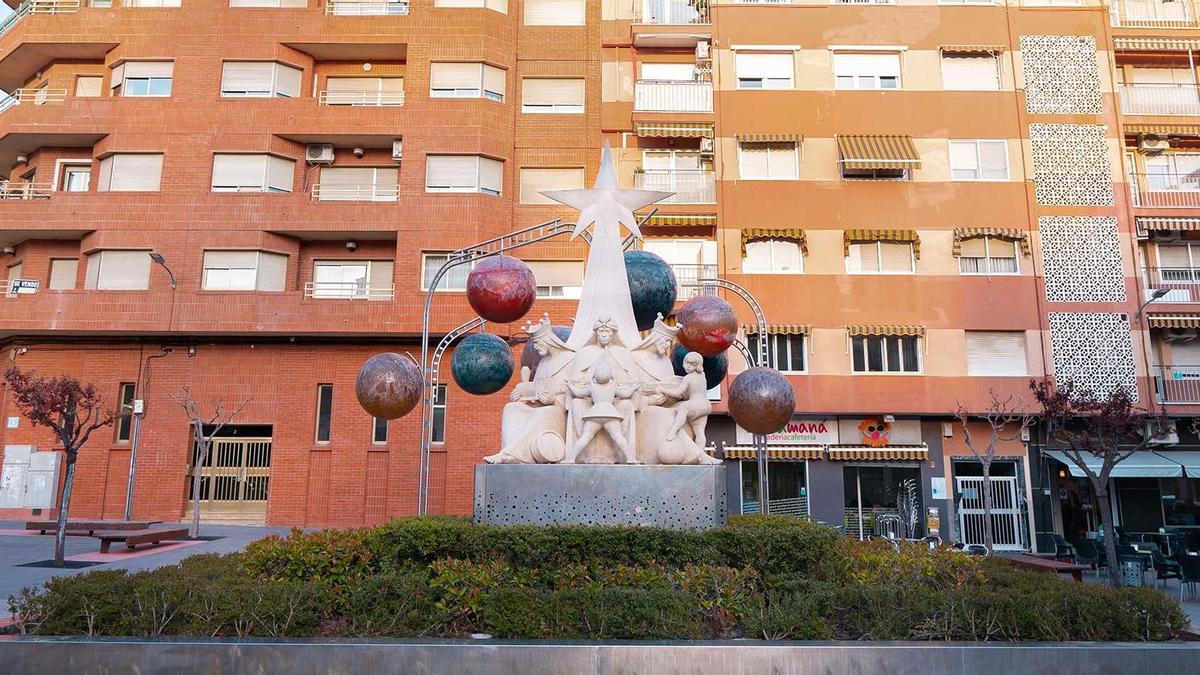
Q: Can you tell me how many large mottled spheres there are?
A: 8